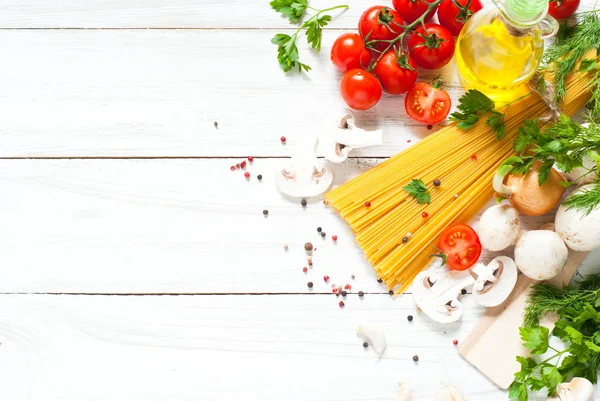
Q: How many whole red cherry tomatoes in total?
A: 8